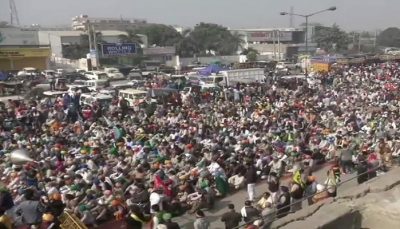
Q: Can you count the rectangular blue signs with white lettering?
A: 1